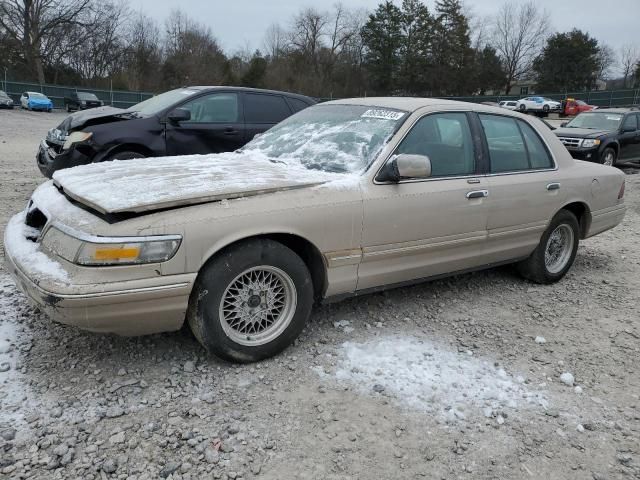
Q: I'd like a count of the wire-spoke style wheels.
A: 2